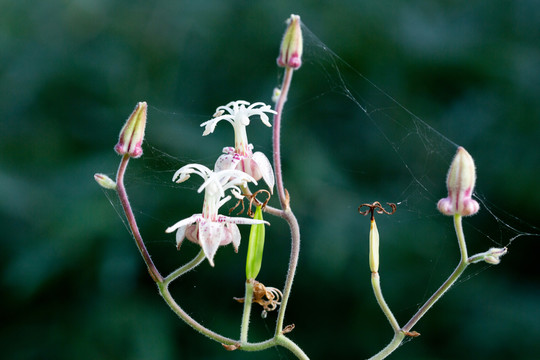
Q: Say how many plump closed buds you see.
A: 3